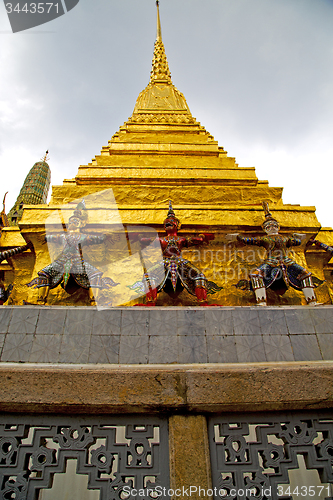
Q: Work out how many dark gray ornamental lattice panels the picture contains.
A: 2